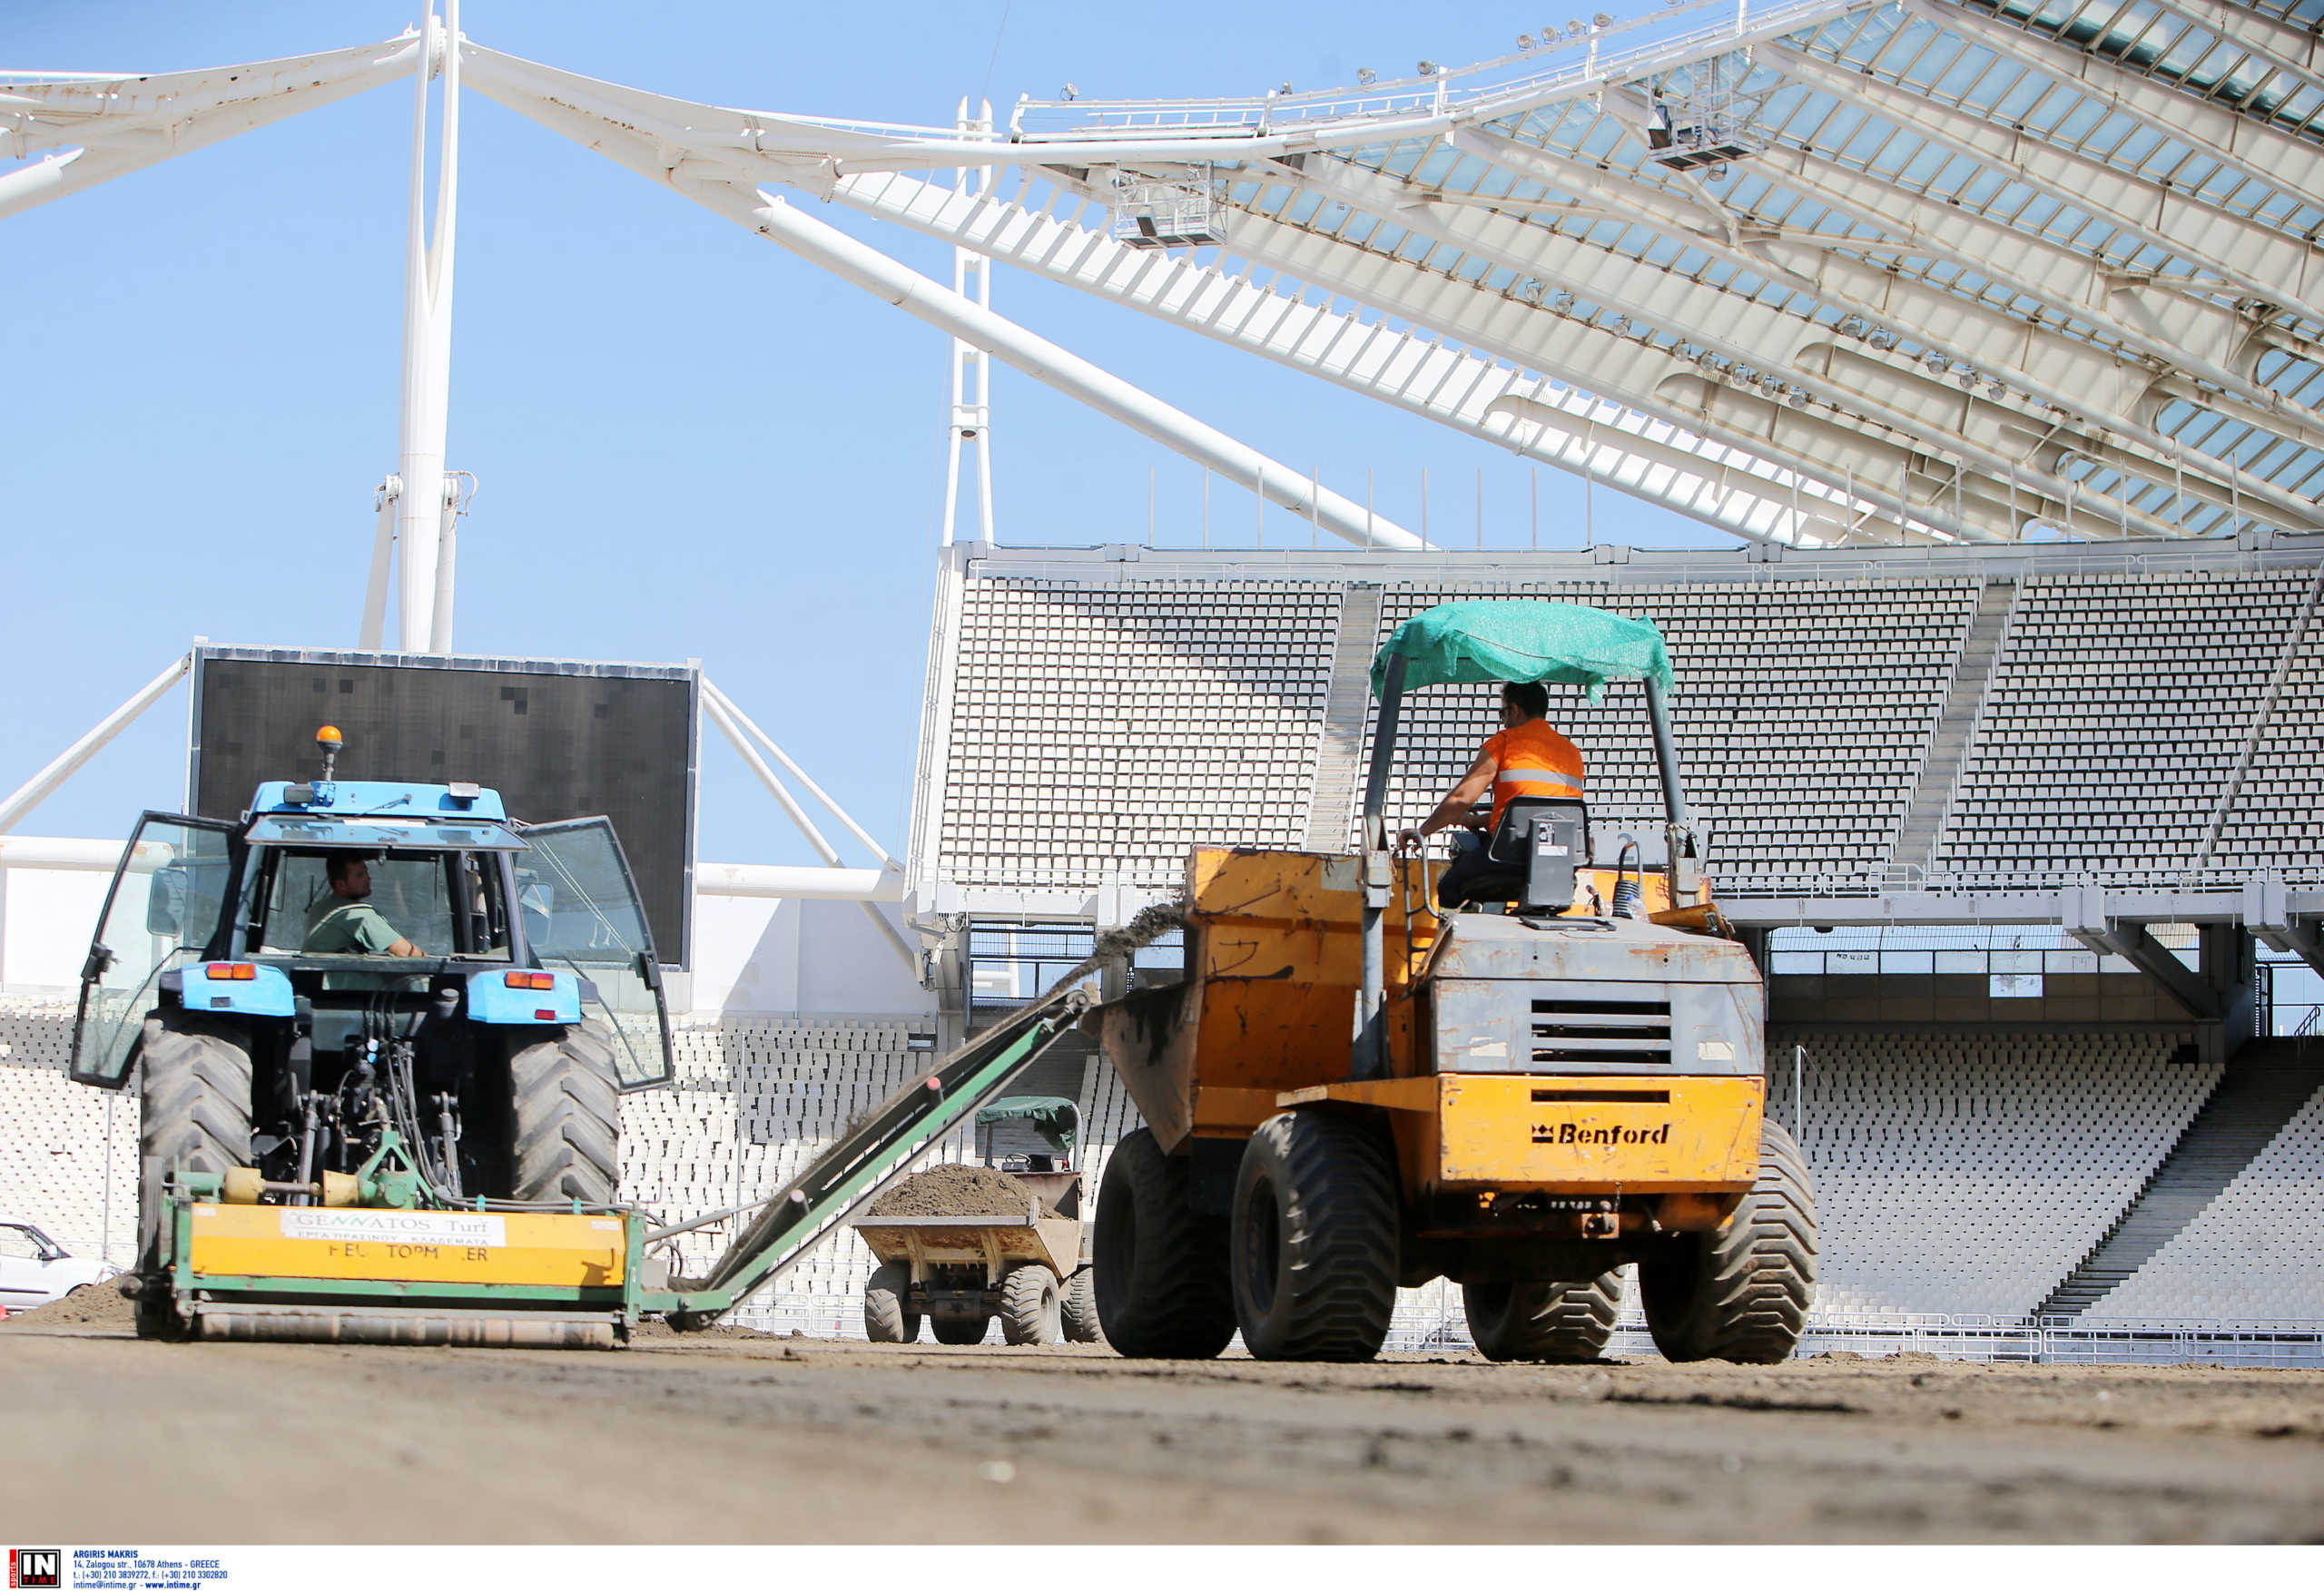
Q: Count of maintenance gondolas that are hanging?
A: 2